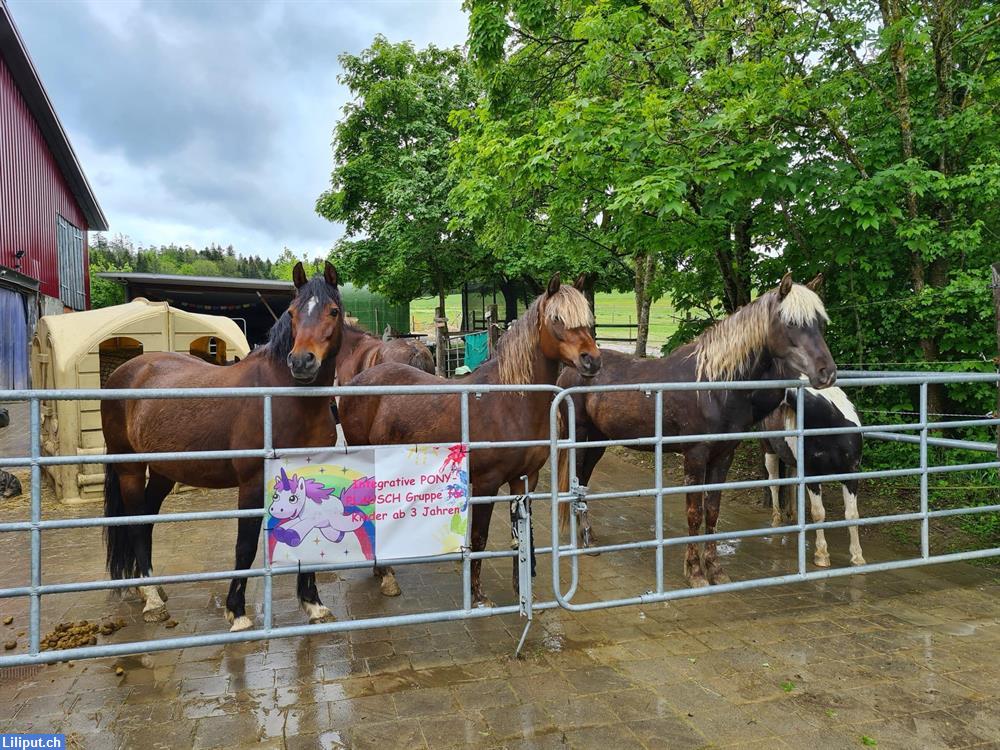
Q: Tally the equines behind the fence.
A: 5